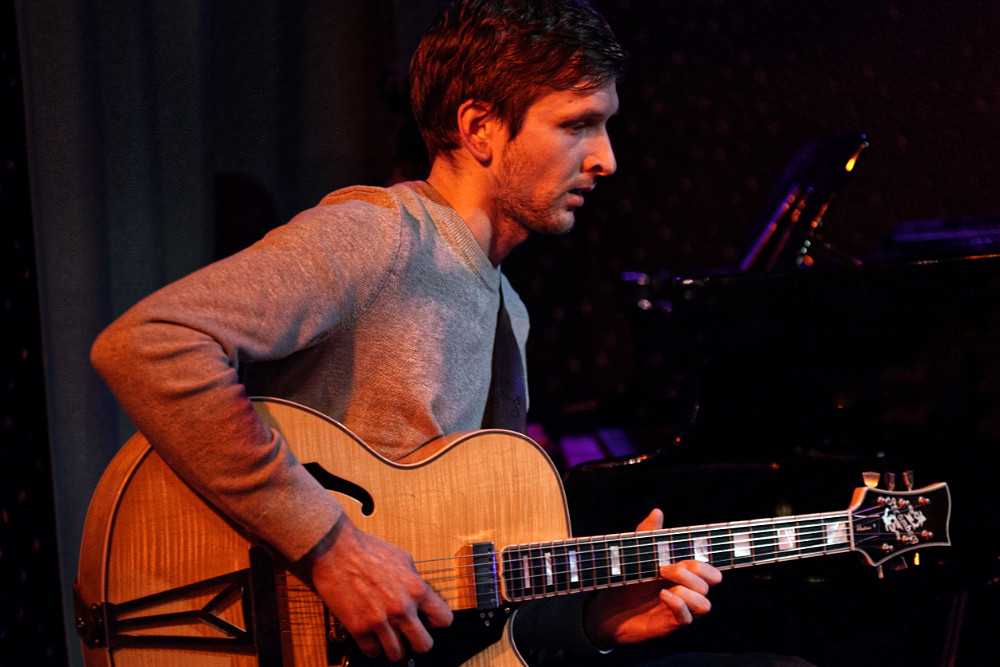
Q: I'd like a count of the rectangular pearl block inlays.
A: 9